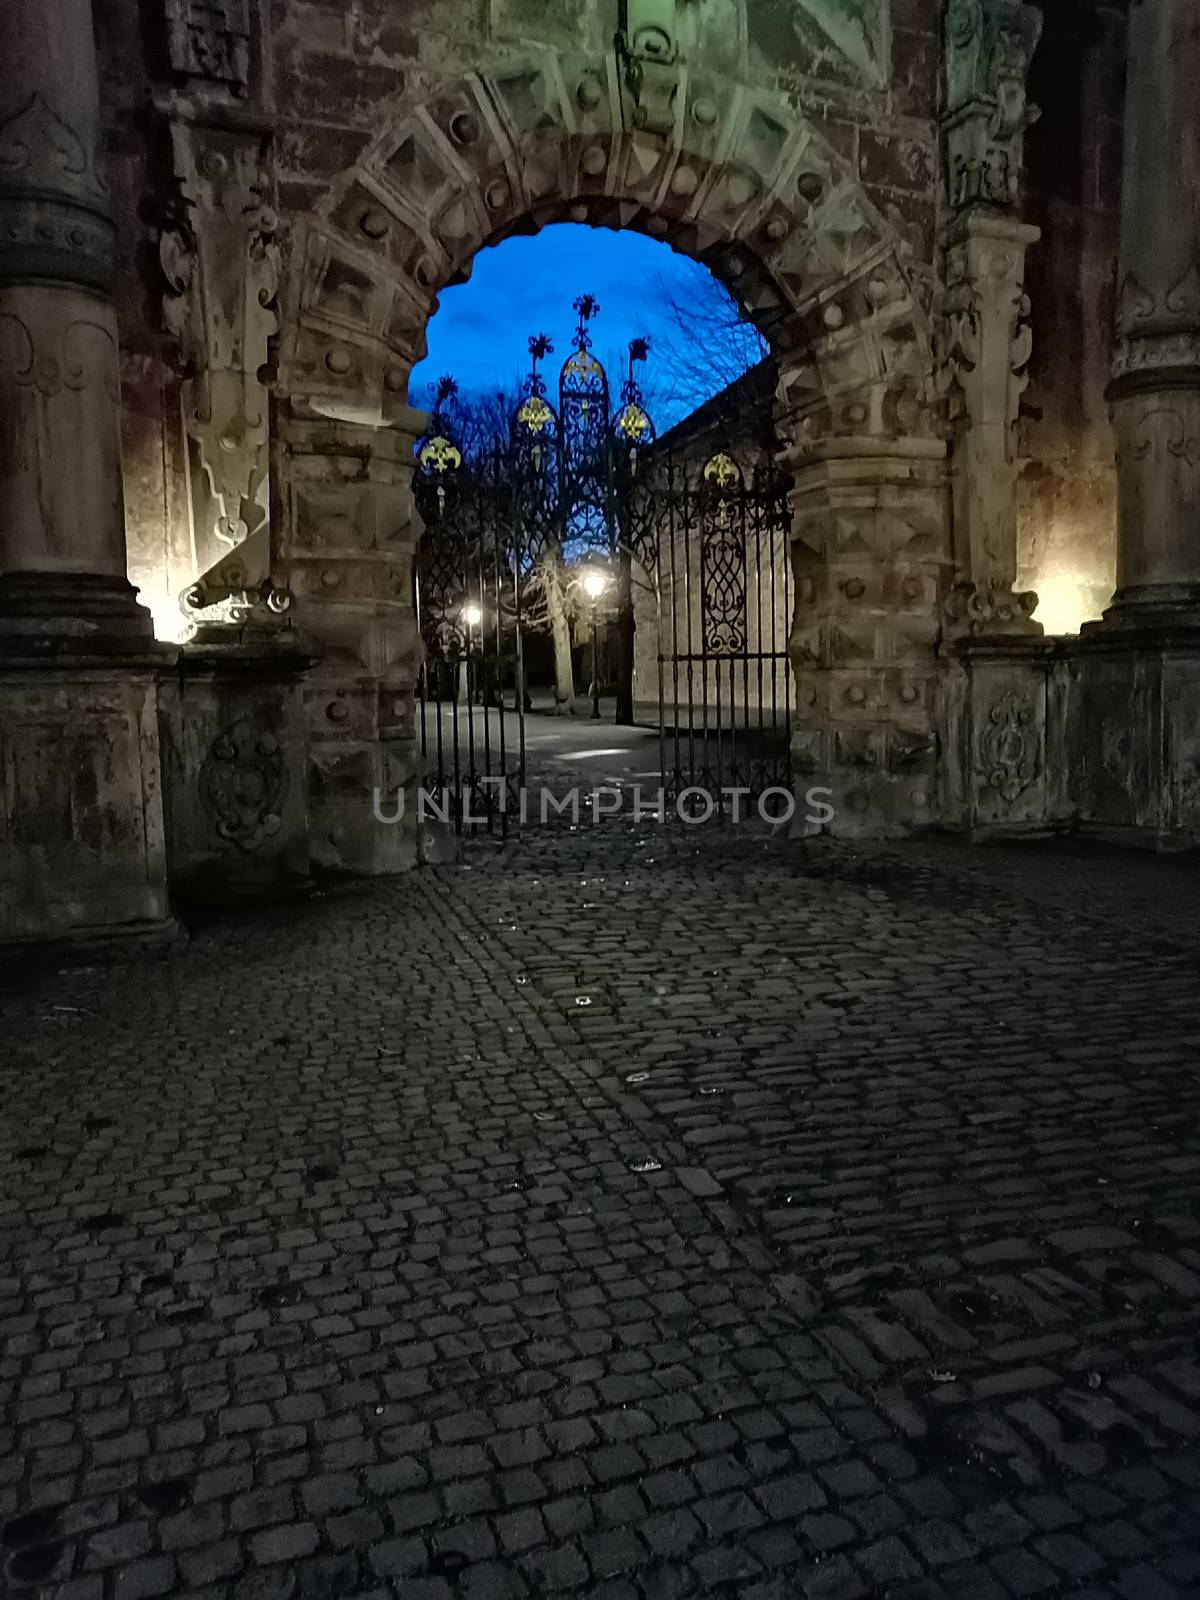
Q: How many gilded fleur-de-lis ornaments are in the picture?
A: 5